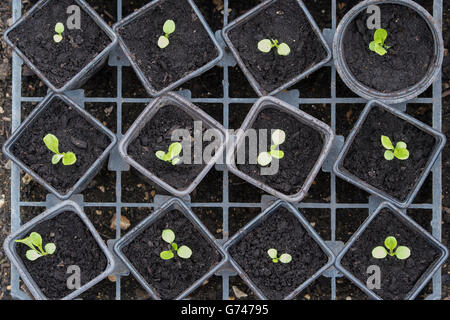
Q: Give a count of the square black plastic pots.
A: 11